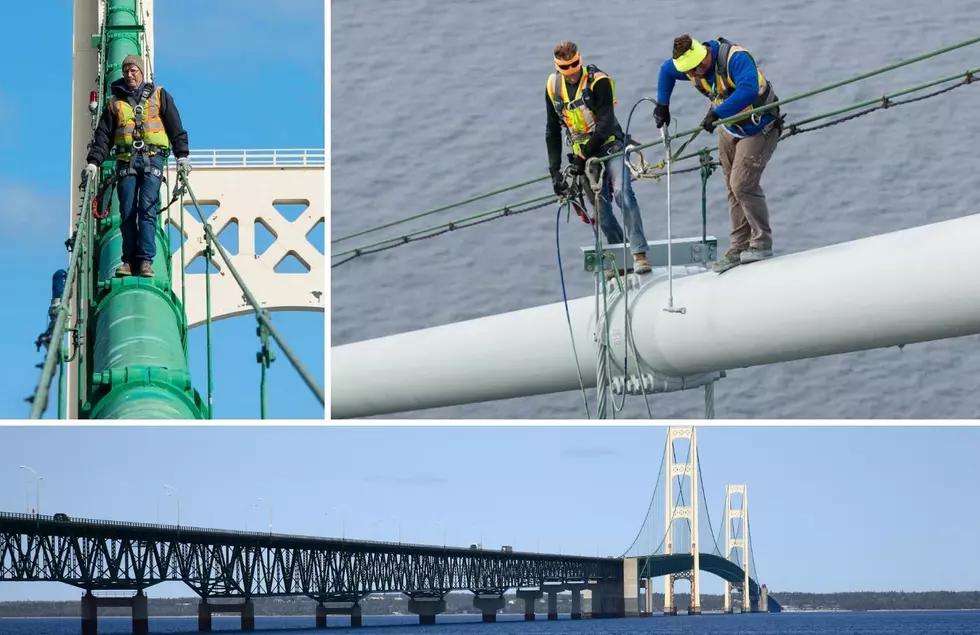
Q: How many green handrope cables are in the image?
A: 4